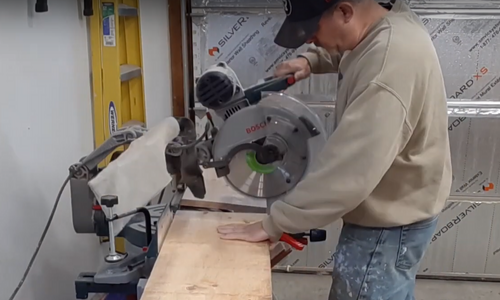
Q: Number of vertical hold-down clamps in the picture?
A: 1